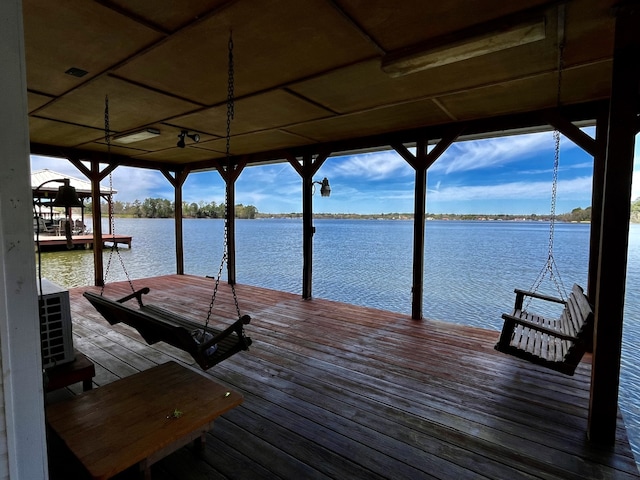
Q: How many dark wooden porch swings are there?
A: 2